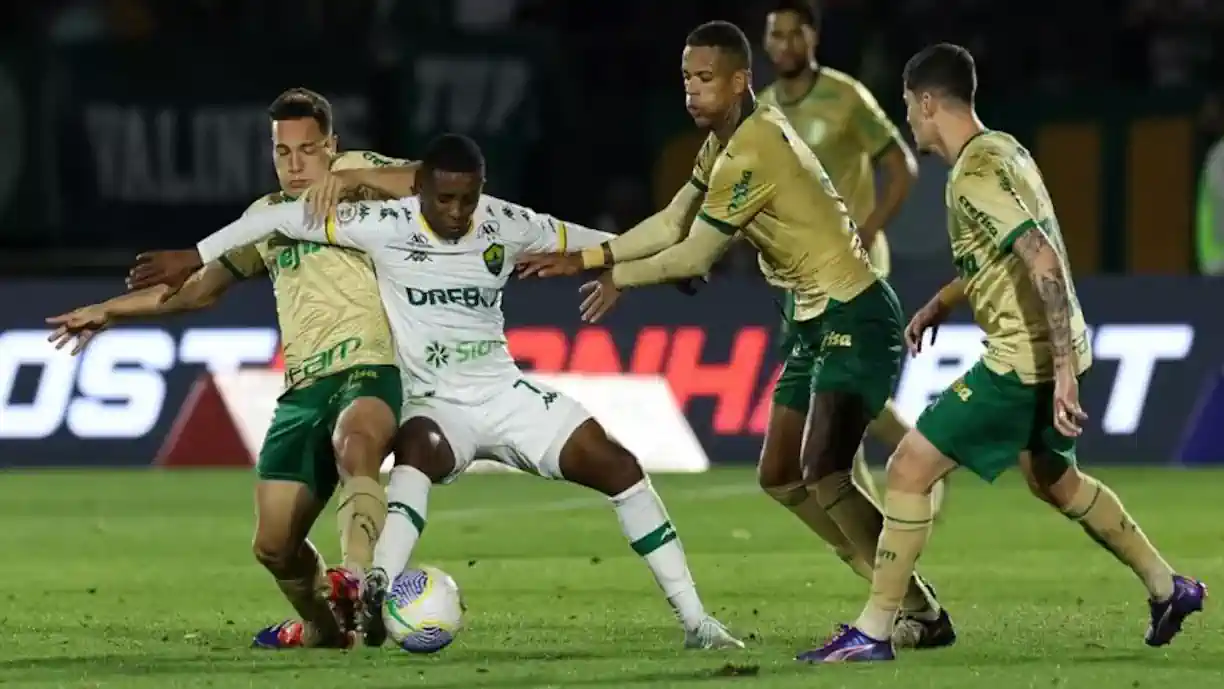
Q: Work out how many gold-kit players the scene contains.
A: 4